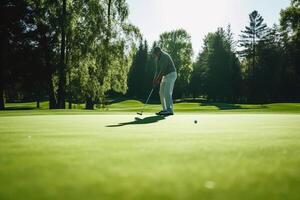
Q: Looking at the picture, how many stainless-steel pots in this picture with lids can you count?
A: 0